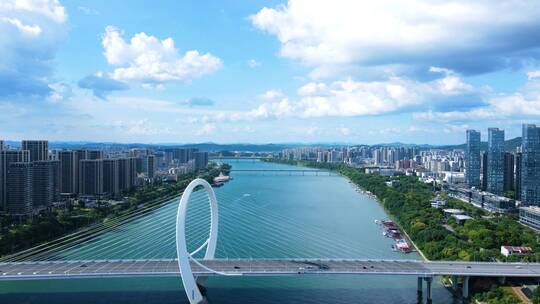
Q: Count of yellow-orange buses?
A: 0